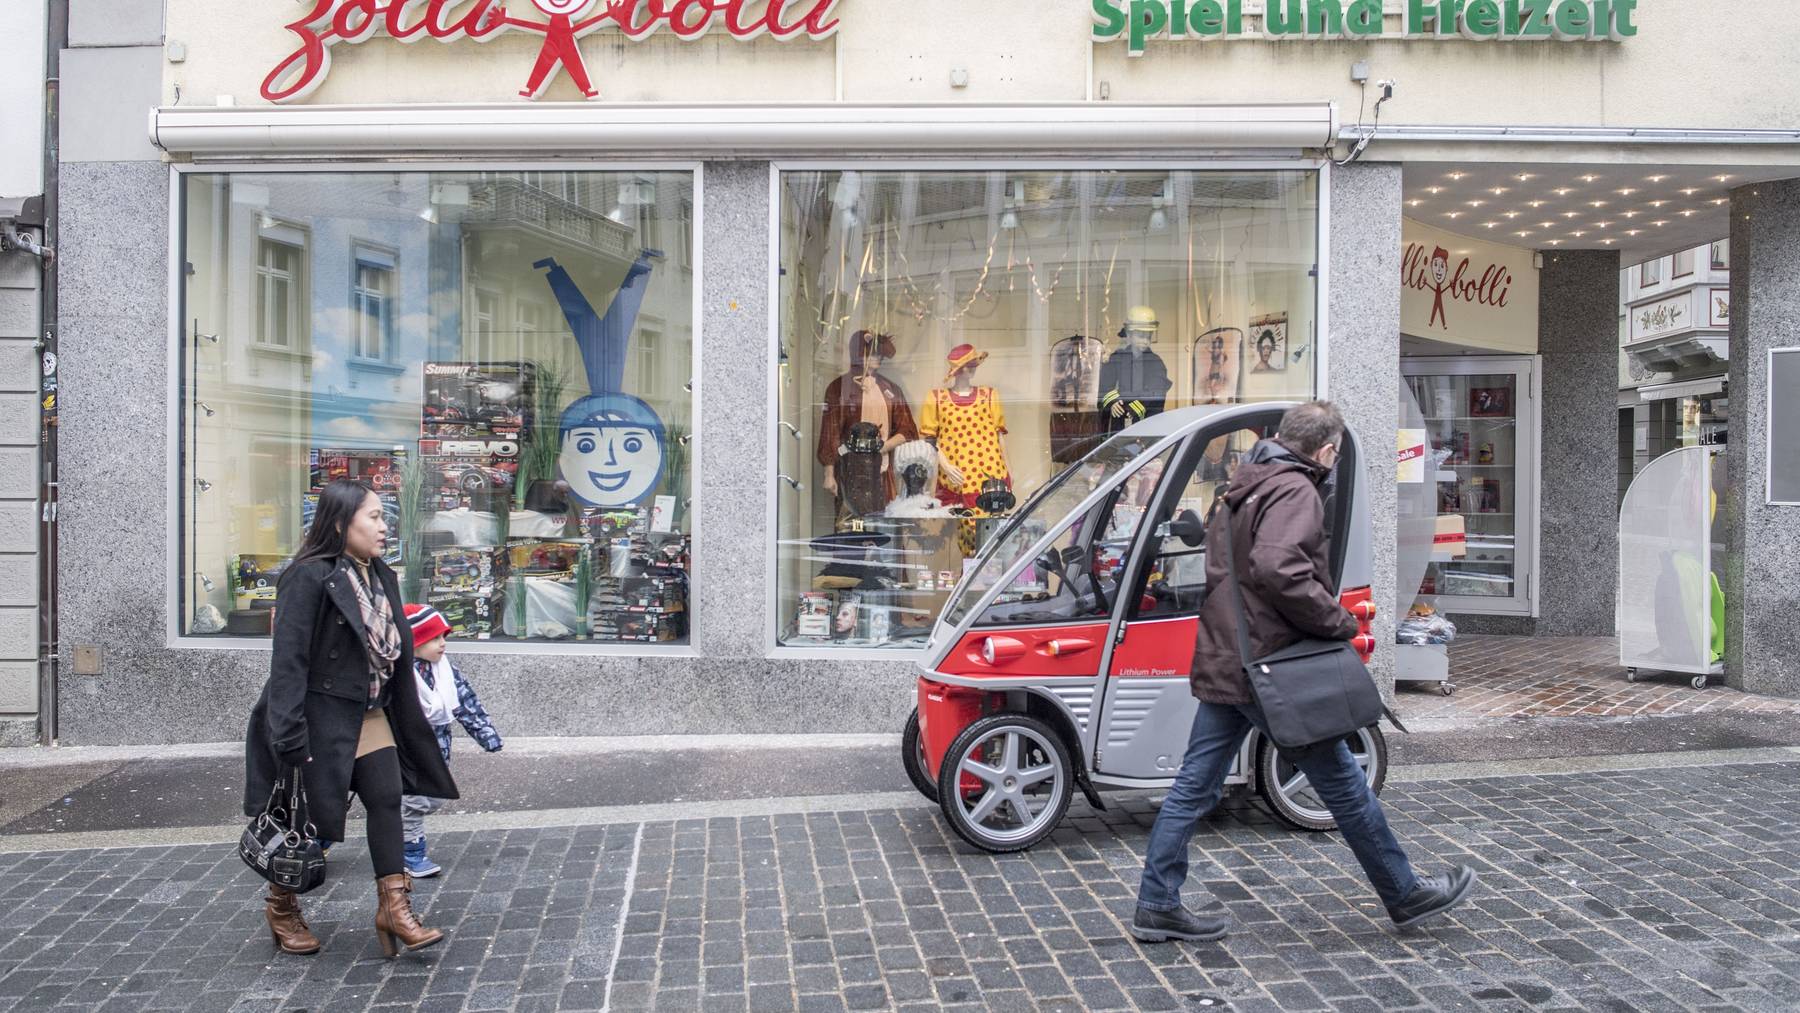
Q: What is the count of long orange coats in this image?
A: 0